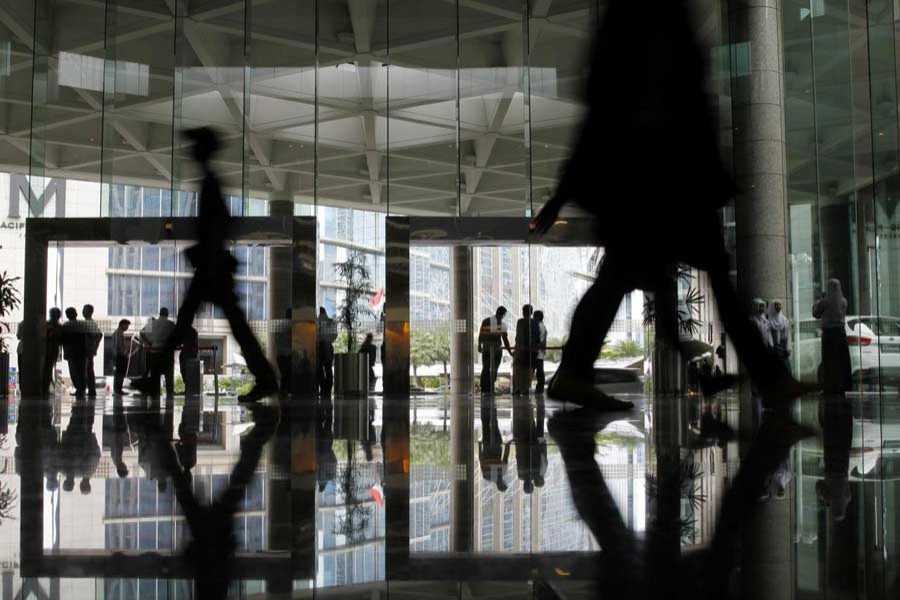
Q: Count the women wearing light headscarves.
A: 3